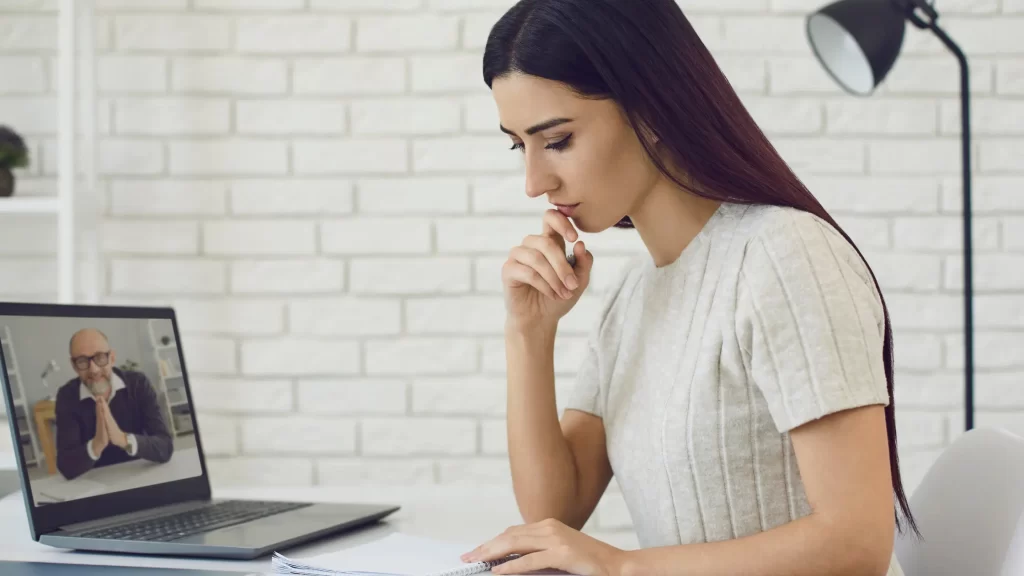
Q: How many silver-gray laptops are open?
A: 1